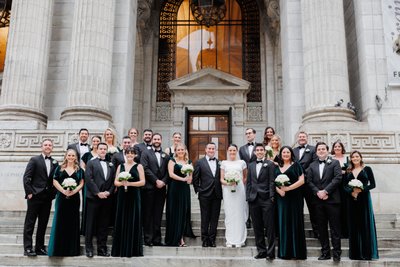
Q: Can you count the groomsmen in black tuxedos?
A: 10